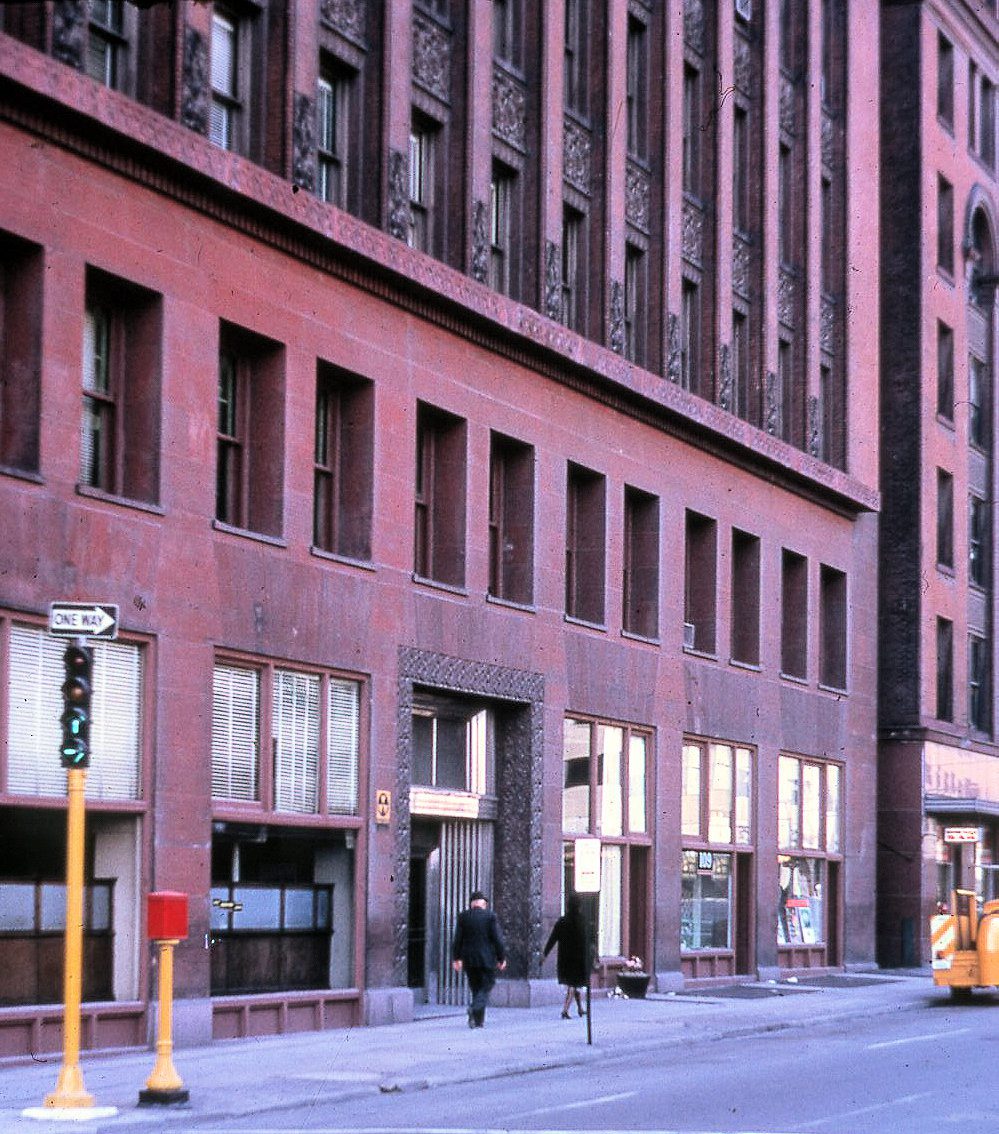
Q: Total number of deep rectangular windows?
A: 12